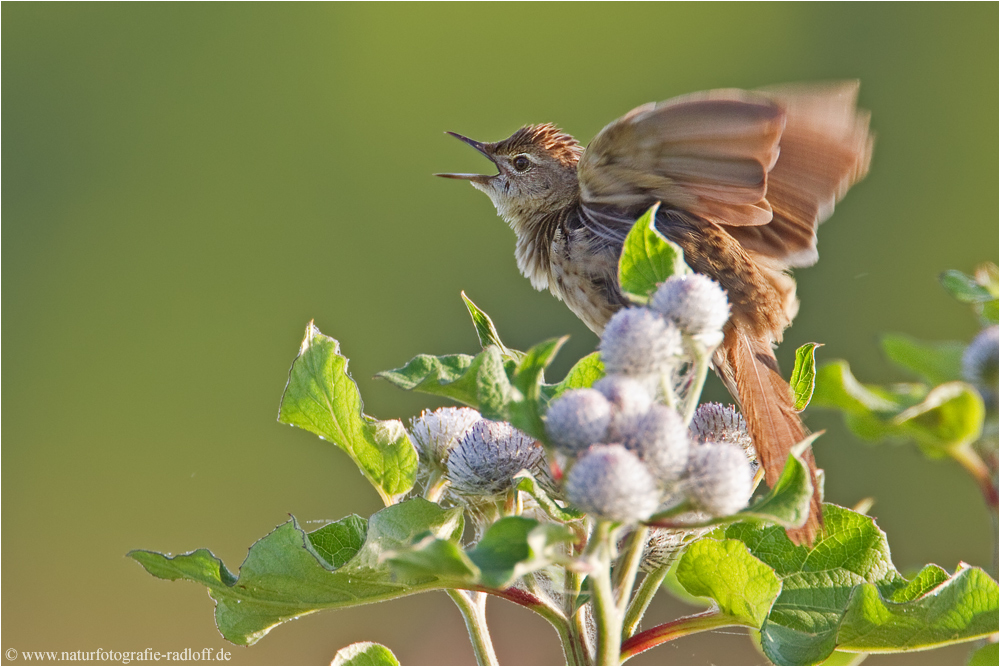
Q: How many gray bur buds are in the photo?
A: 11